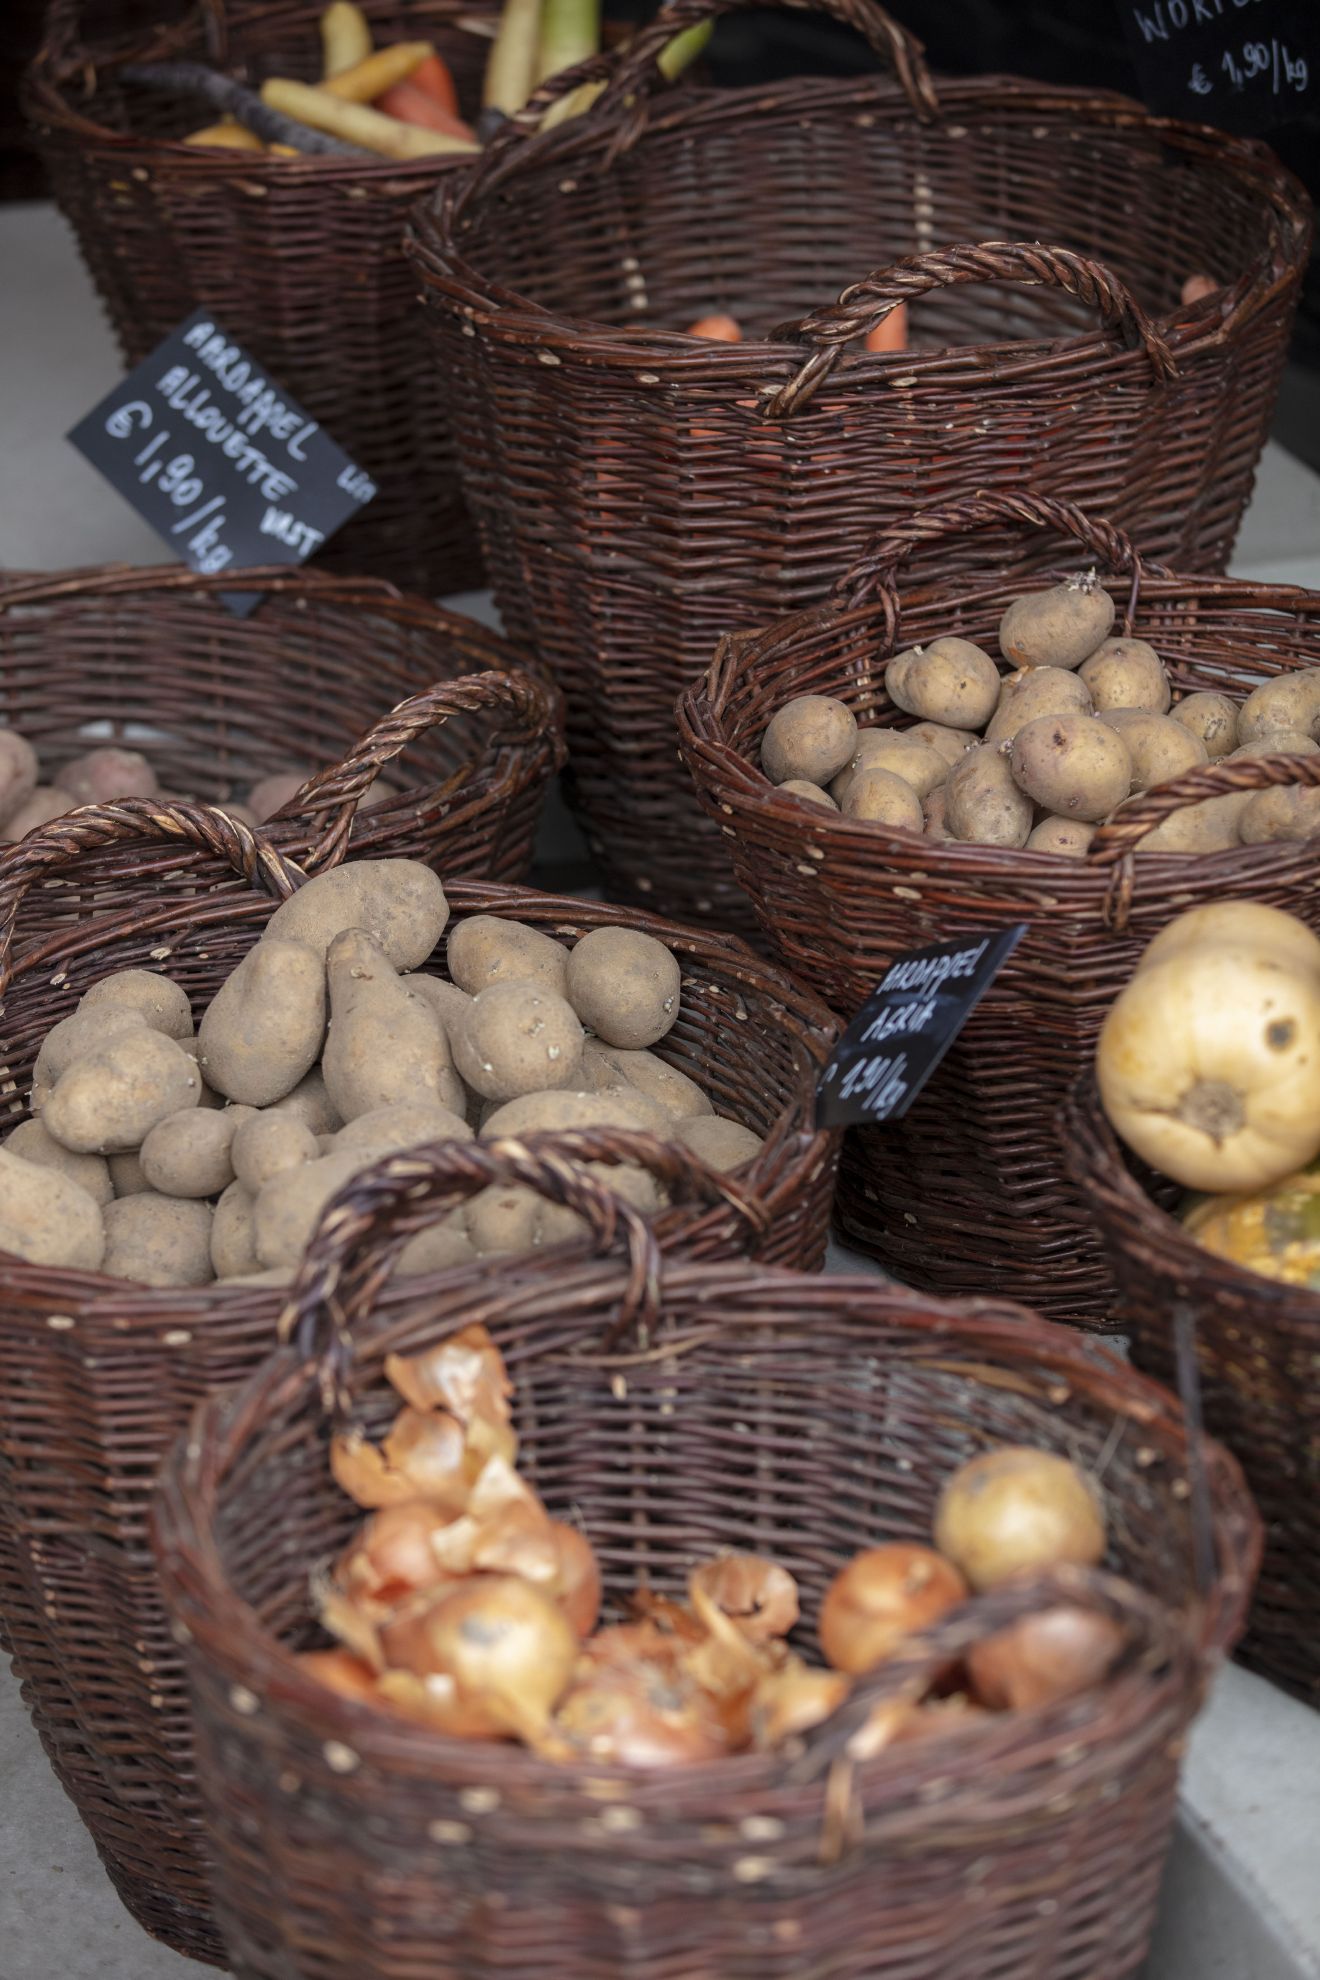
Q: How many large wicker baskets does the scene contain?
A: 7